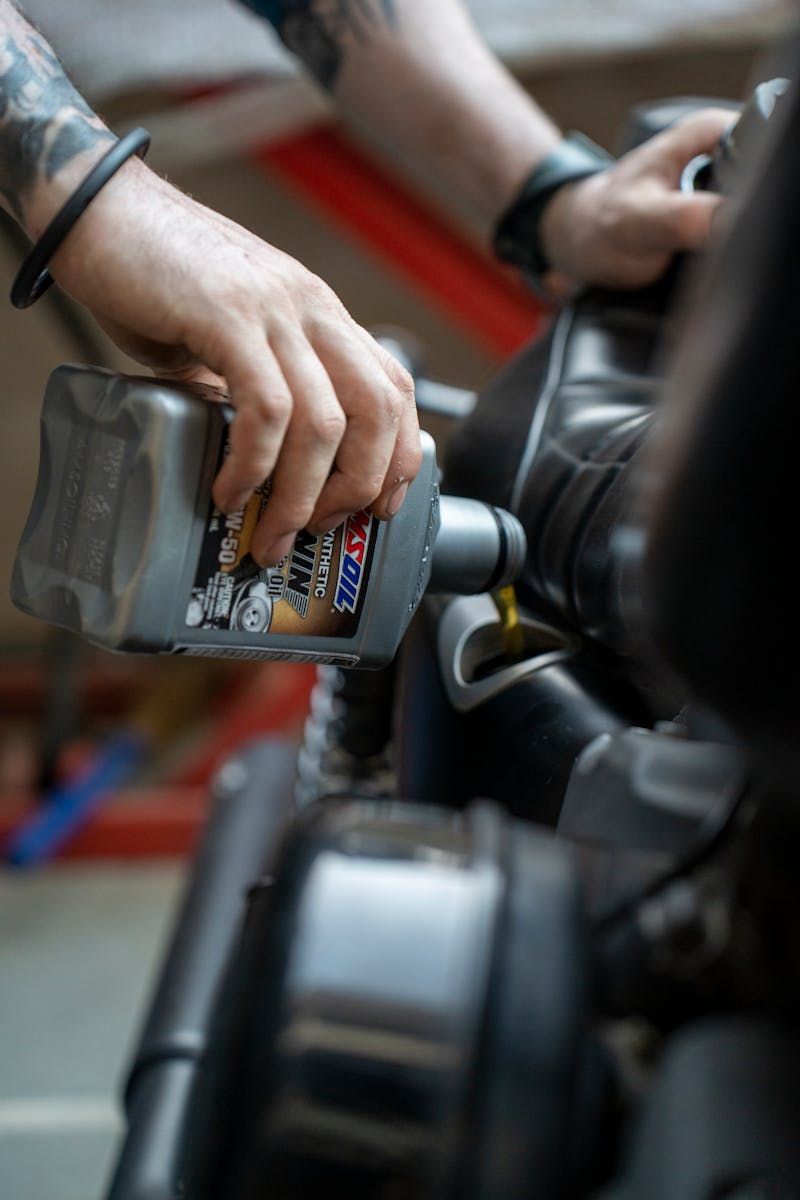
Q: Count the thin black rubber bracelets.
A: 1